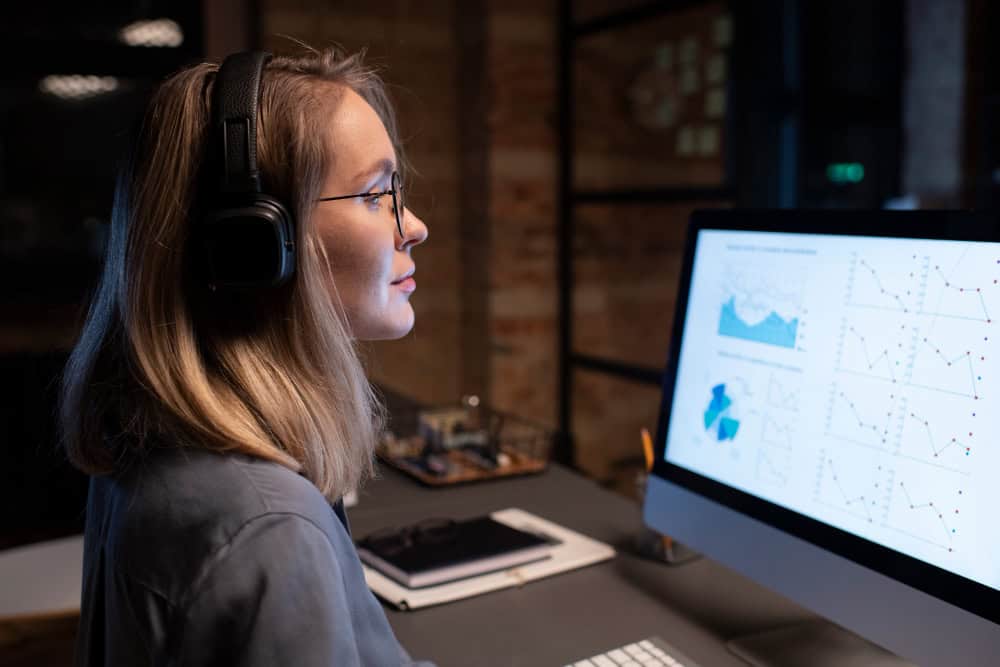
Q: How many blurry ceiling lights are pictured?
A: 2